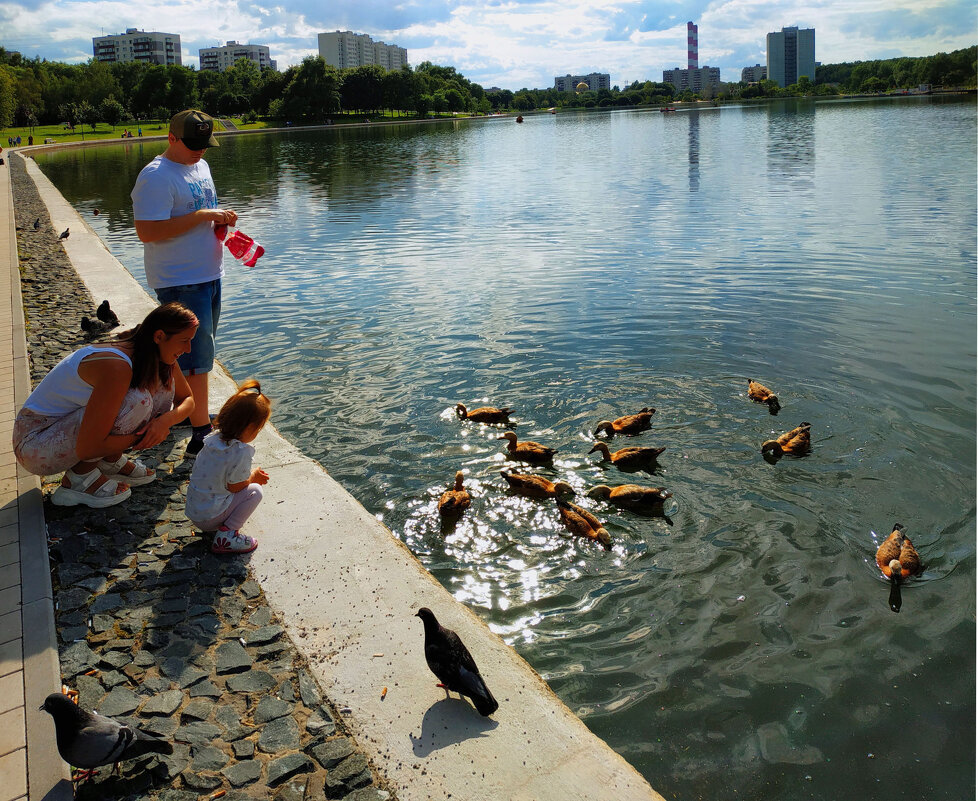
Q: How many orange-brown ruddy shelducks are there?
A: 11